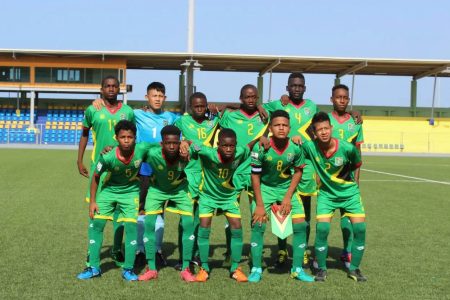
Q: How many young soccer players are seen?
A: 11